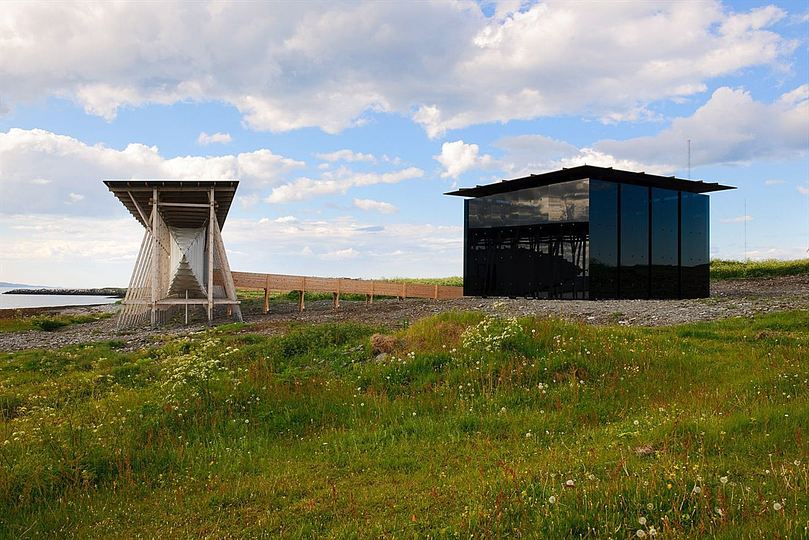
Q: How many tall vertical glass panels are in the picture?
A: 4